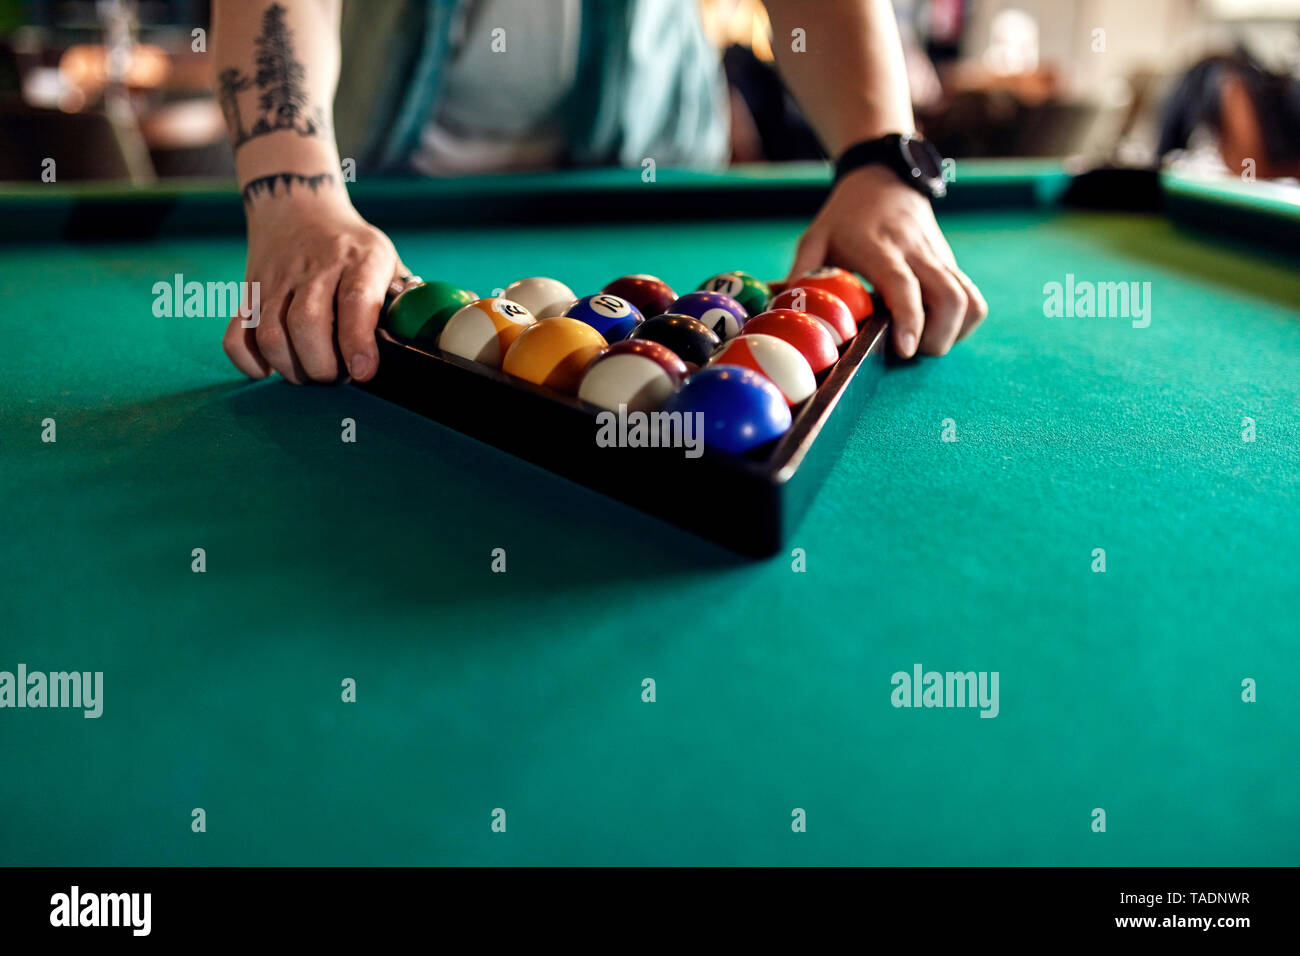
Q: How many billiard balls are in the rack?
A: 15